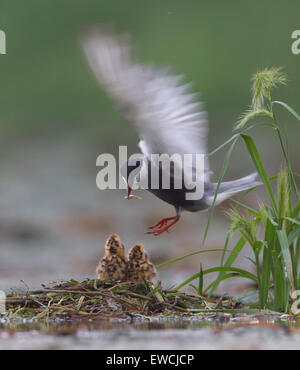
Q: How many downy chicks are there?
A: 2